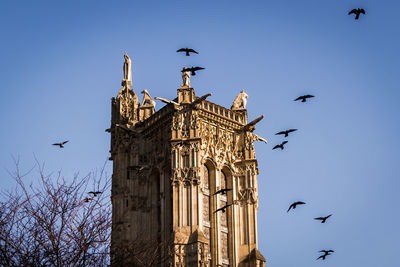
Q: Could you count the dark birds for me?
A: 15